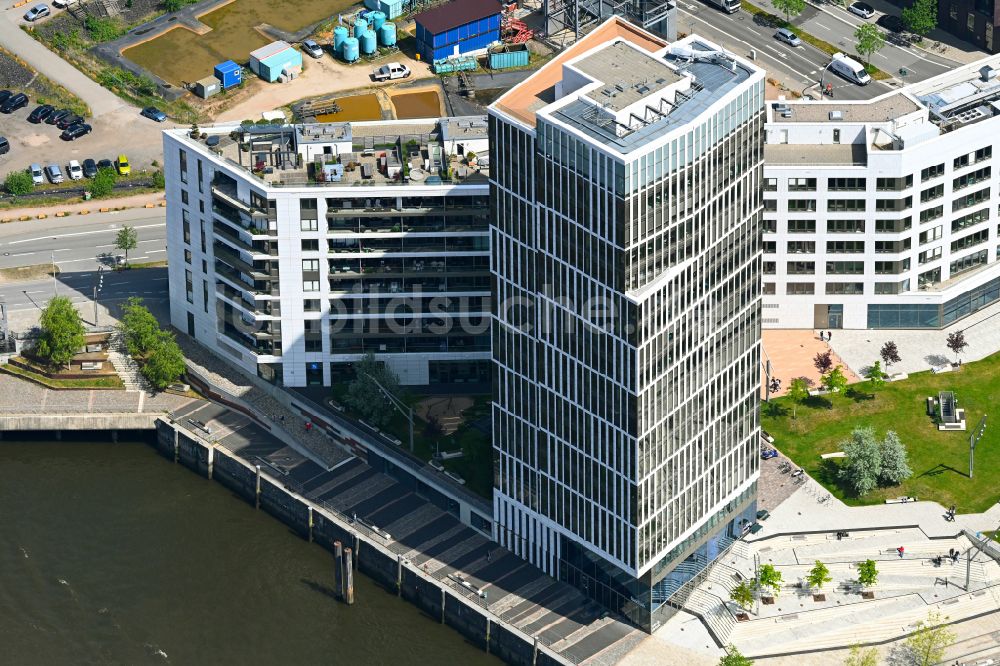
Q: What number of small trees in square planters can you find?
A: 4